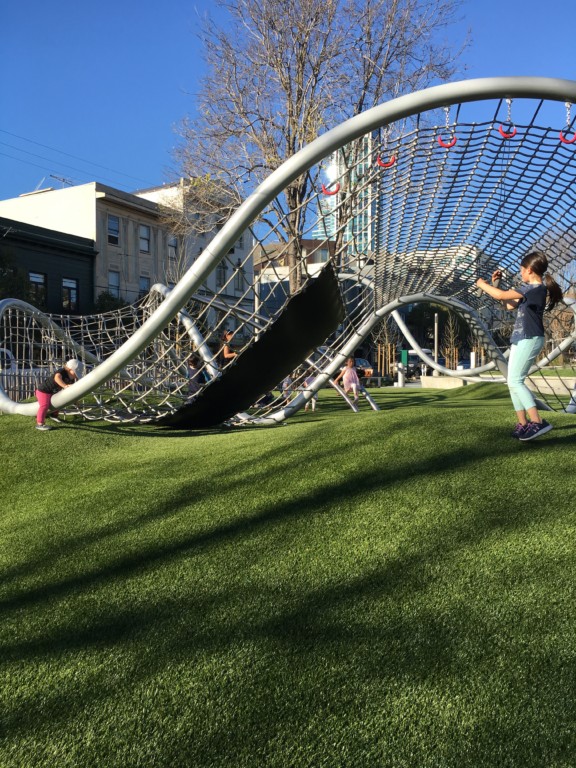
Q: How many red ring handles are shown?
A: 5